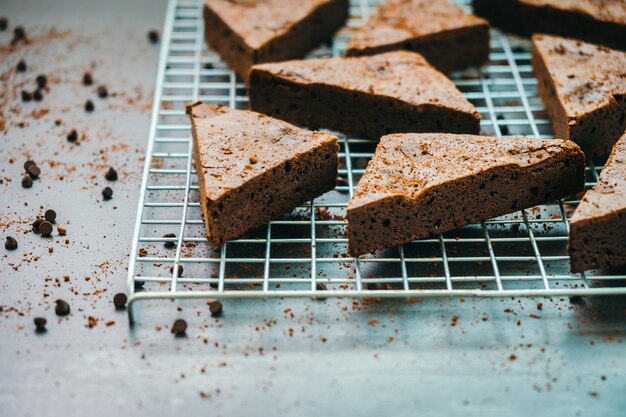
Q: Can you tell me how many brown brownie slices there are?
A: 8